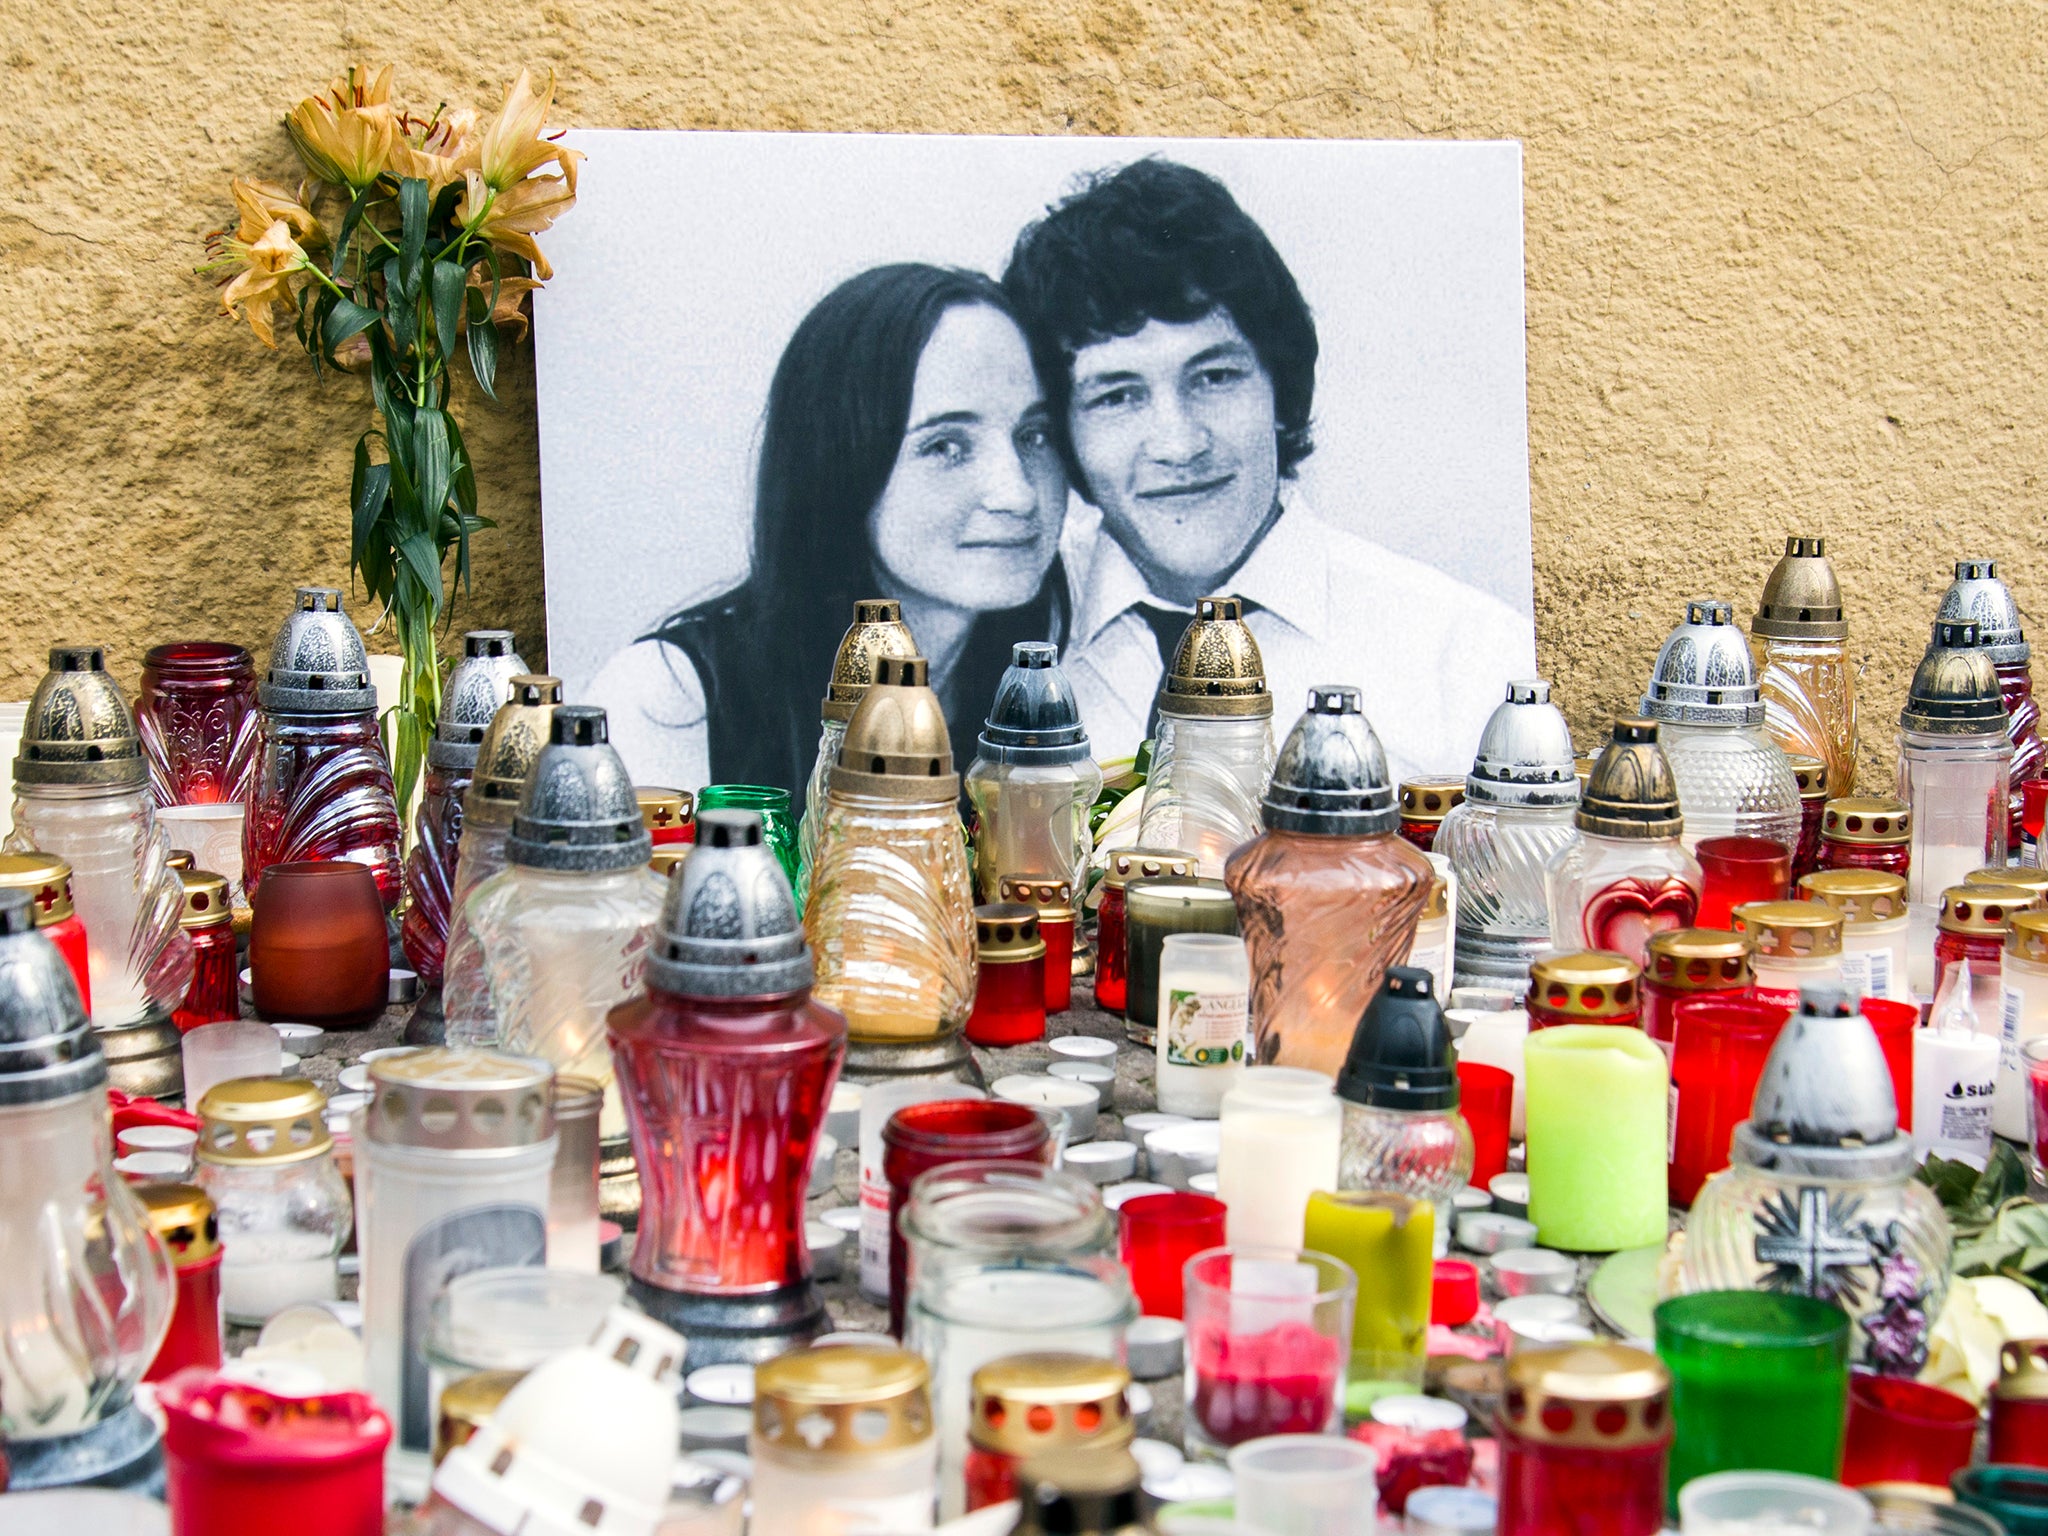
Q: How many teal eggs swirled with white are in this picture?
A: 0